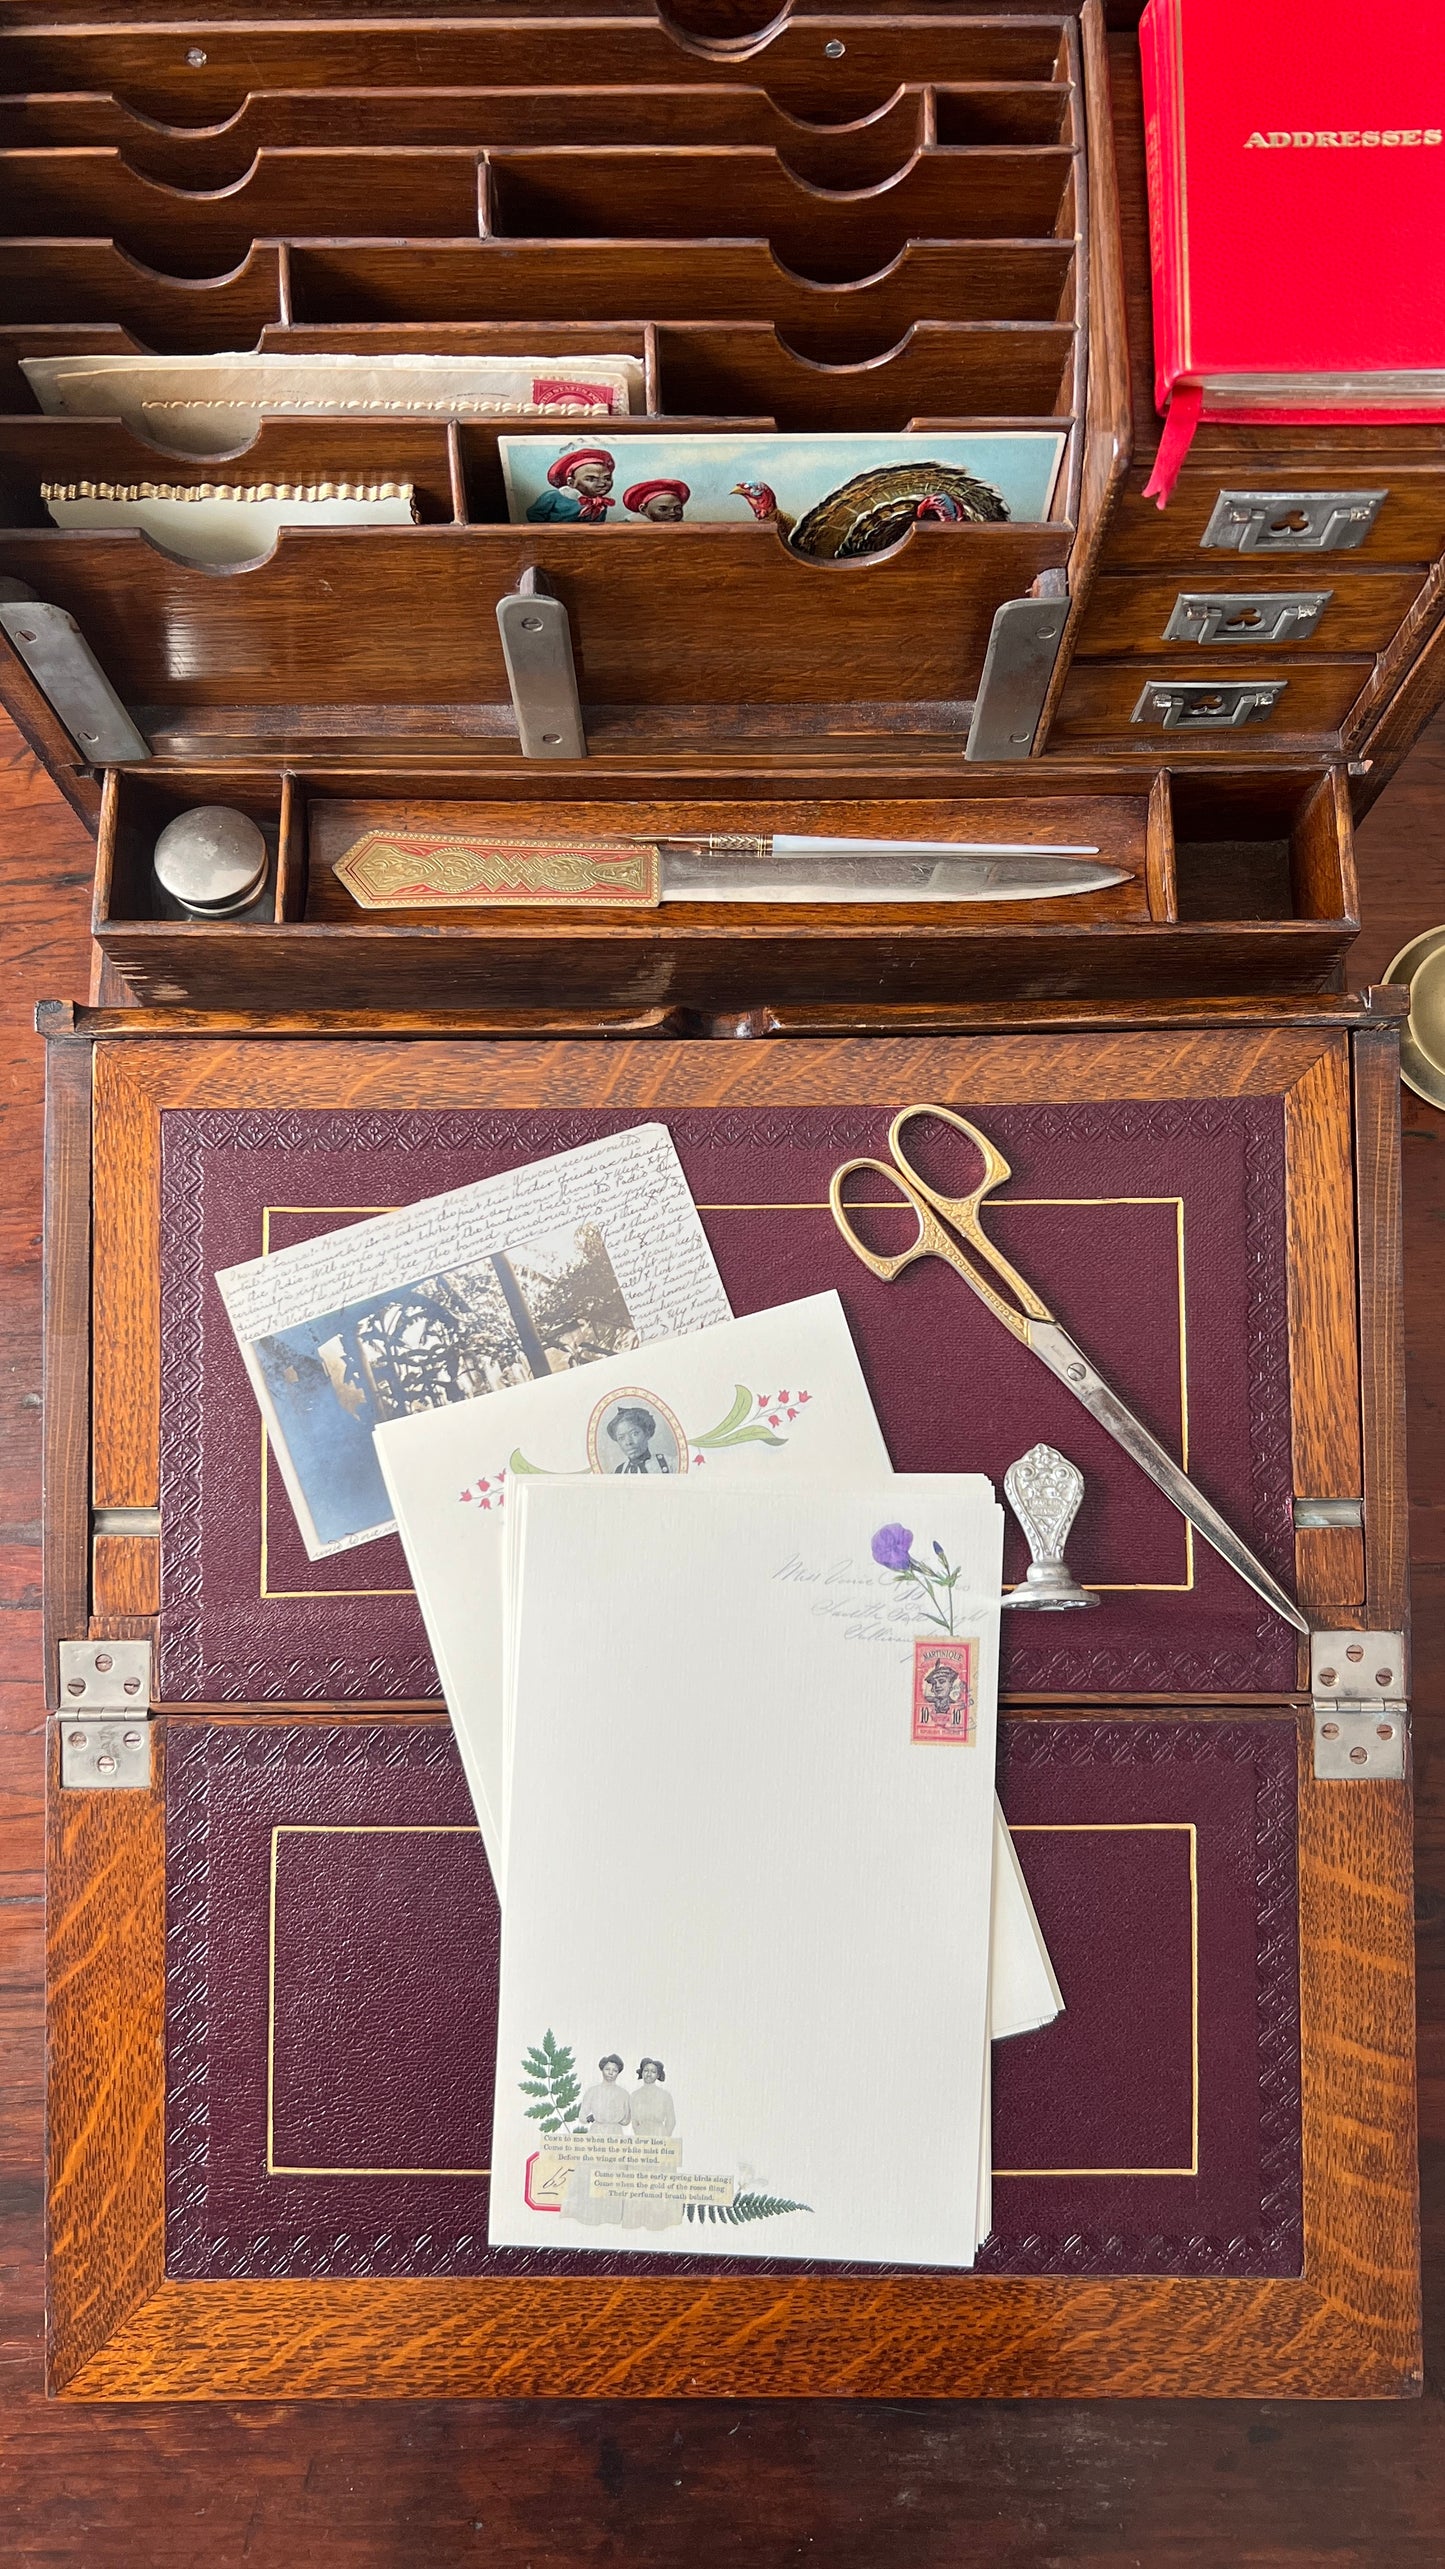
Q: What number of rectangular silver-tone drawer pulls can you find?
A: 3